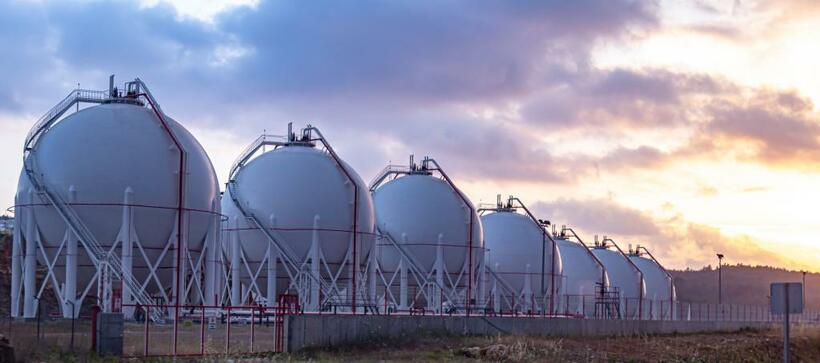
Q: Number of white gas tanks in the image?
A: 7